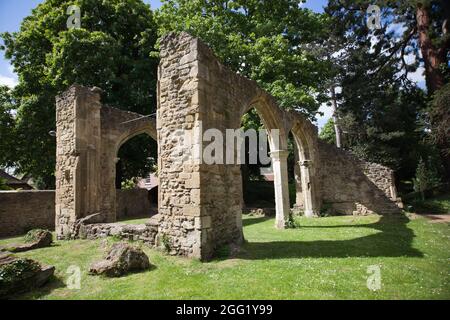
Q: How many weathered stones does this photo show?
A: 3